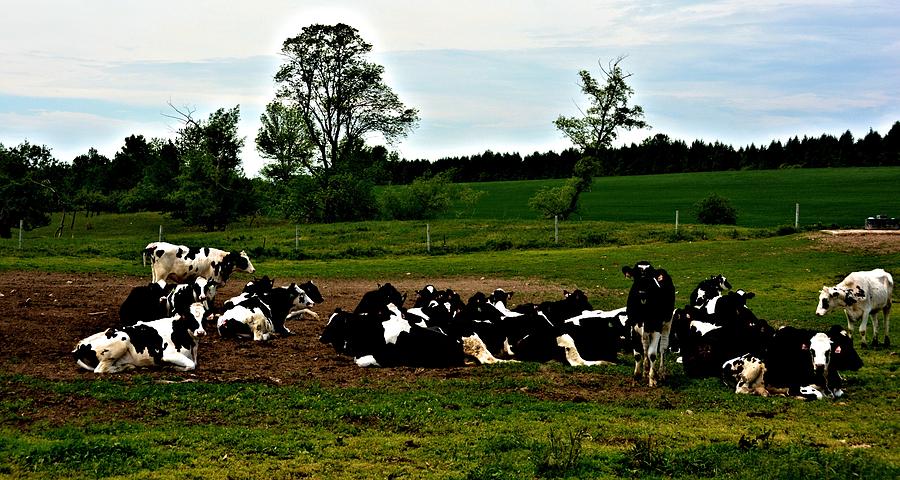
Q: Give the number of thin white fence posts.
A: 7